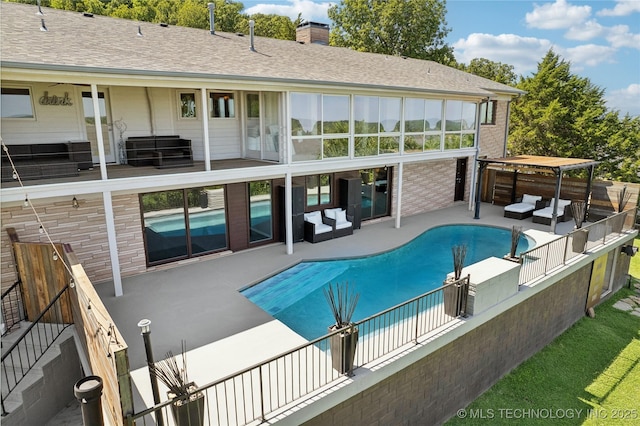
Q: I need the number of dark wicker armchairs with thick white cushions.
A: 2